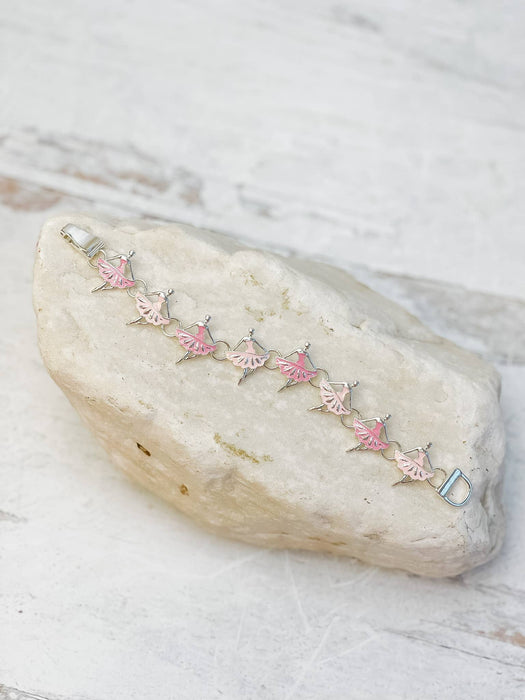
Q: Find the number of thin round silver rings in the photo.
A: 9